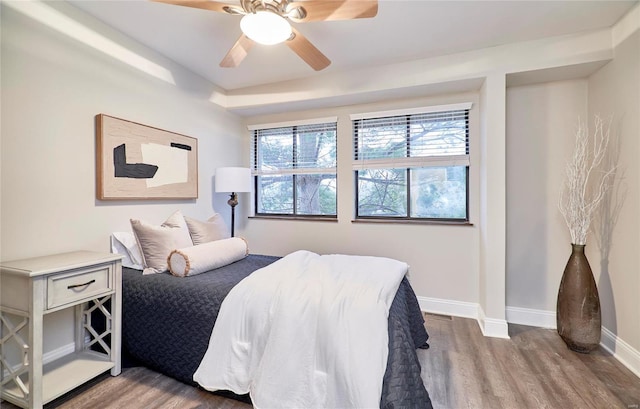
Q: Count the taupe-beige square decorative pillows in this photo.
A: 2